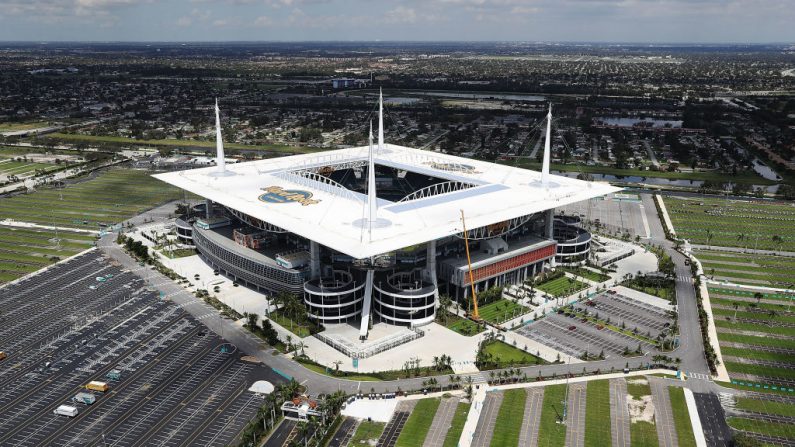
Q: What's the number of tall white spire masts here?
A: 4